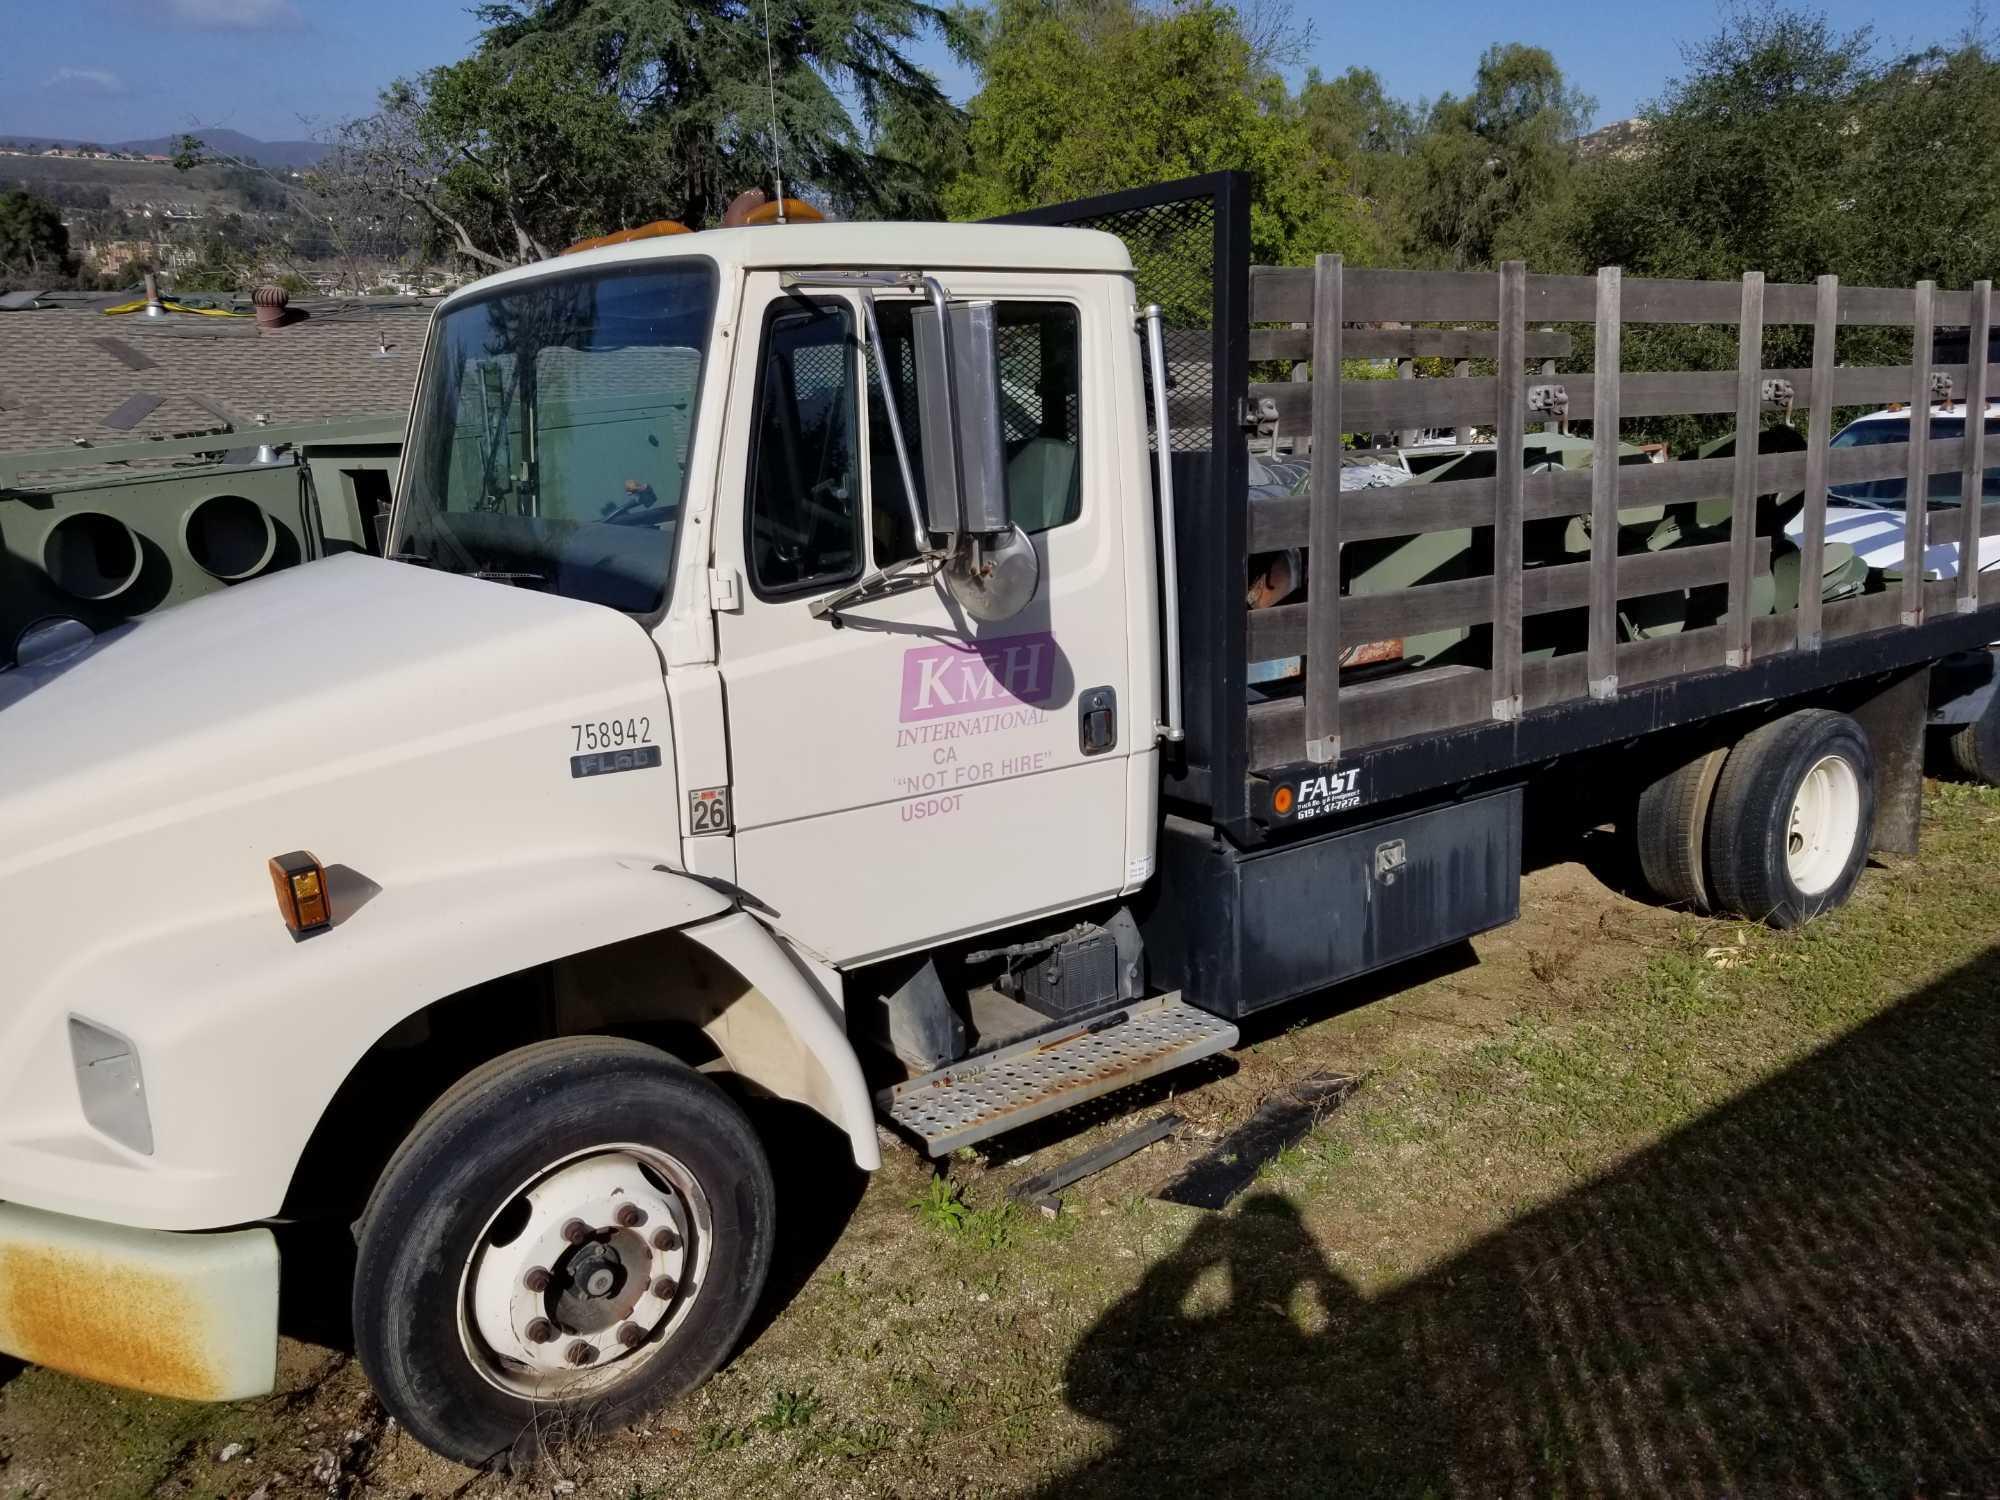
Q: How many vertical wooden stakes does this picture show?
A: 7